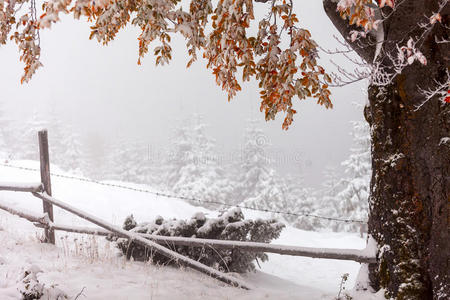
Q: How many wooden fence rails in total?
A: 4